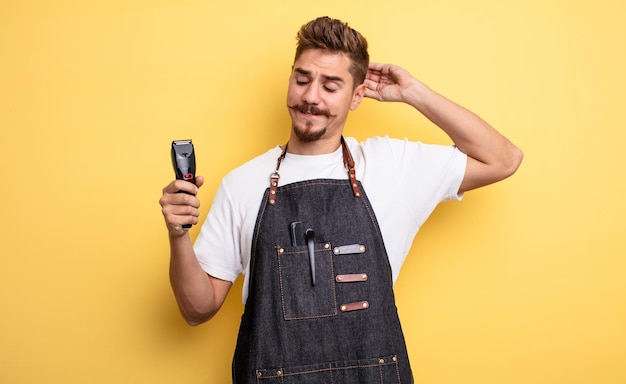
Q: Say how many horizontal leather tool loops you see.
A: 3